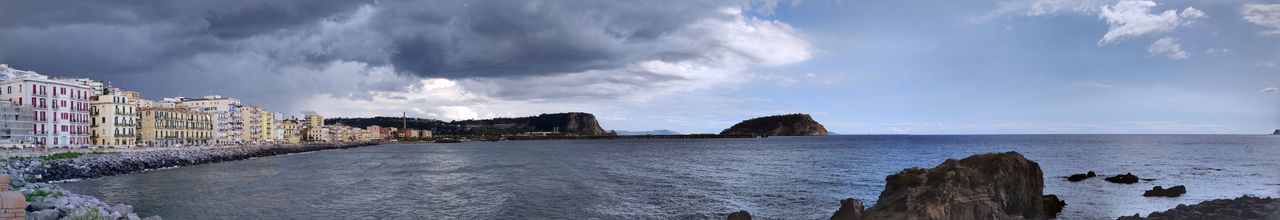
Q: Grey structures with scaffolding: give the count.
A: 1